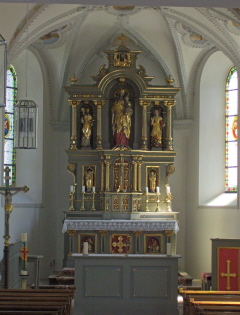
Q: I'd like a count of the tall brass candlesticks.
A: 6